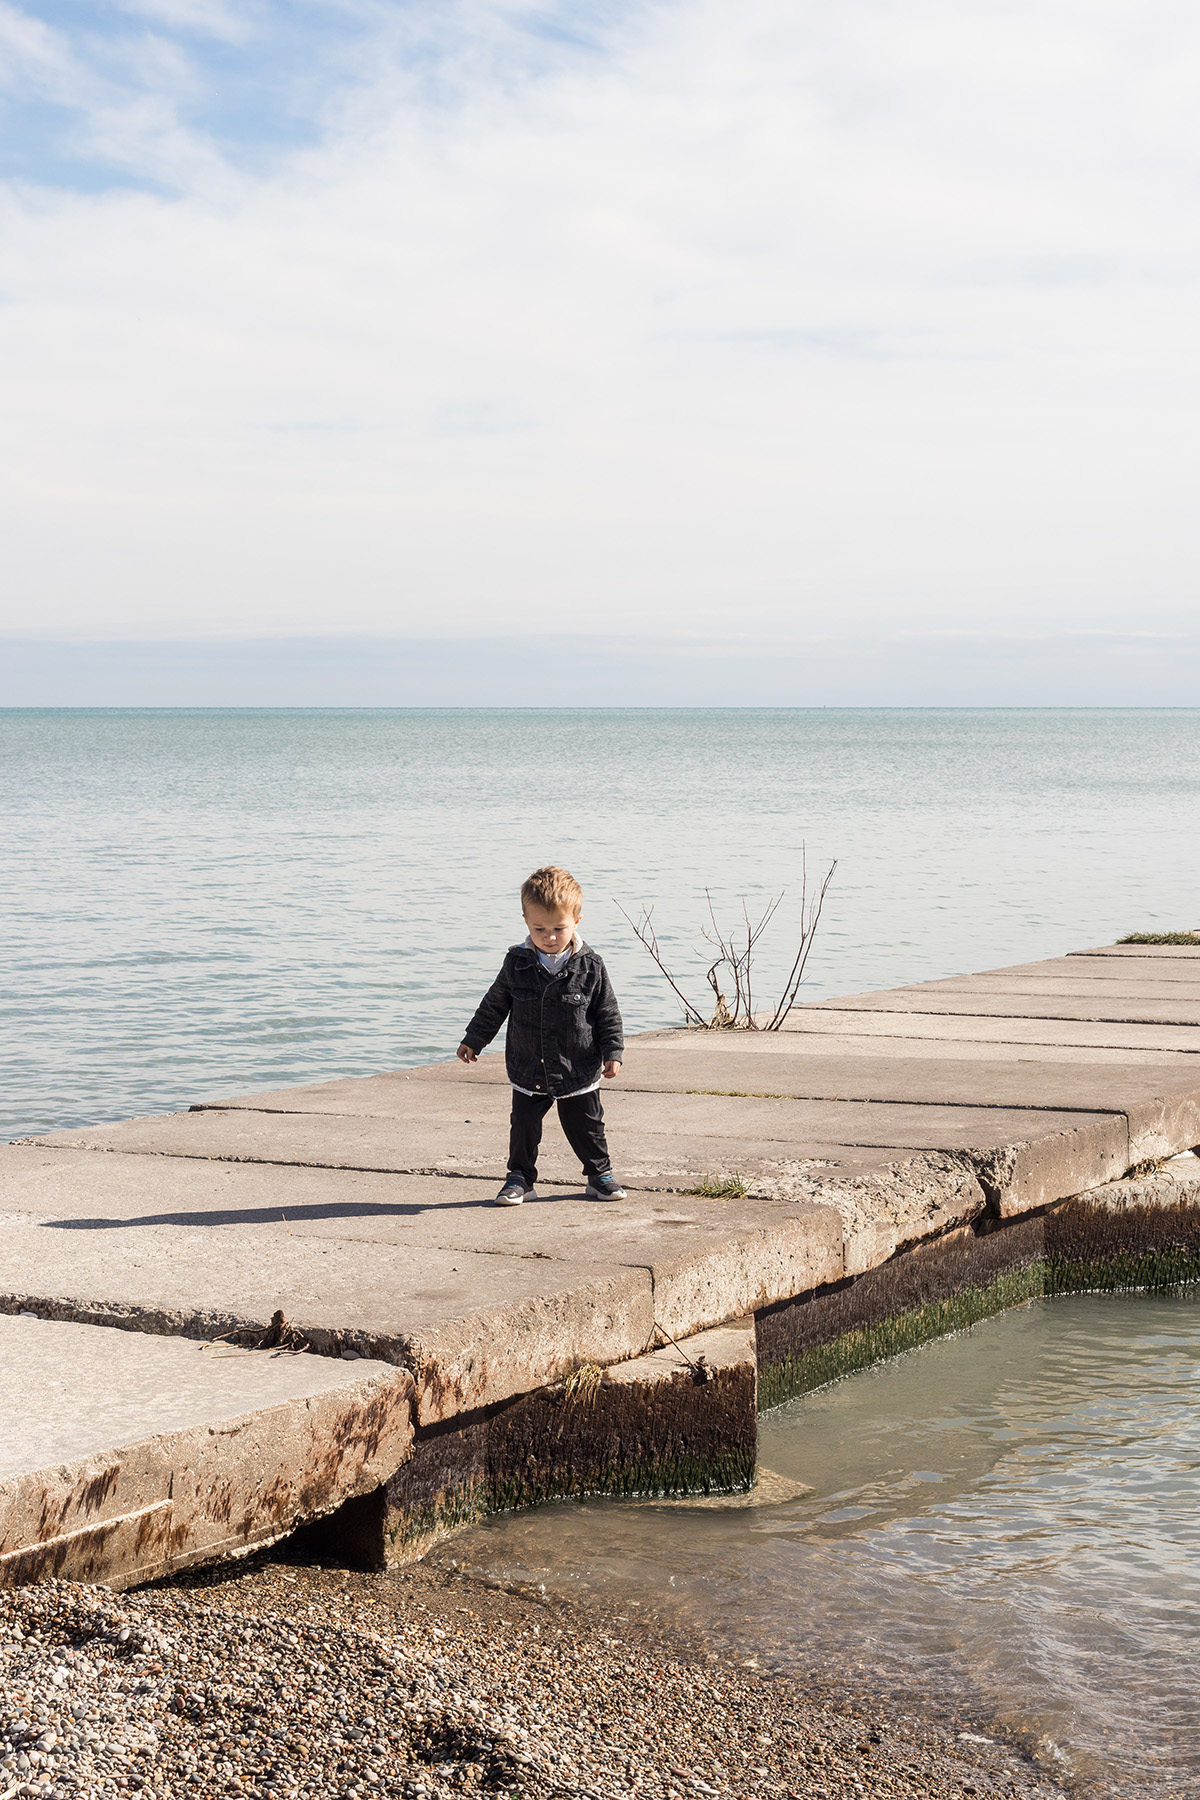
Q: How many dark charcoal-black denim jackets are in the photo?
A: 1